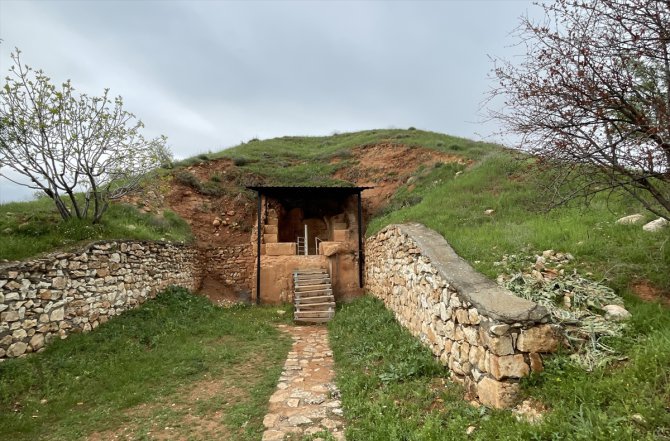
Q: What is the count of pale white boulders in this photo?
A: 3